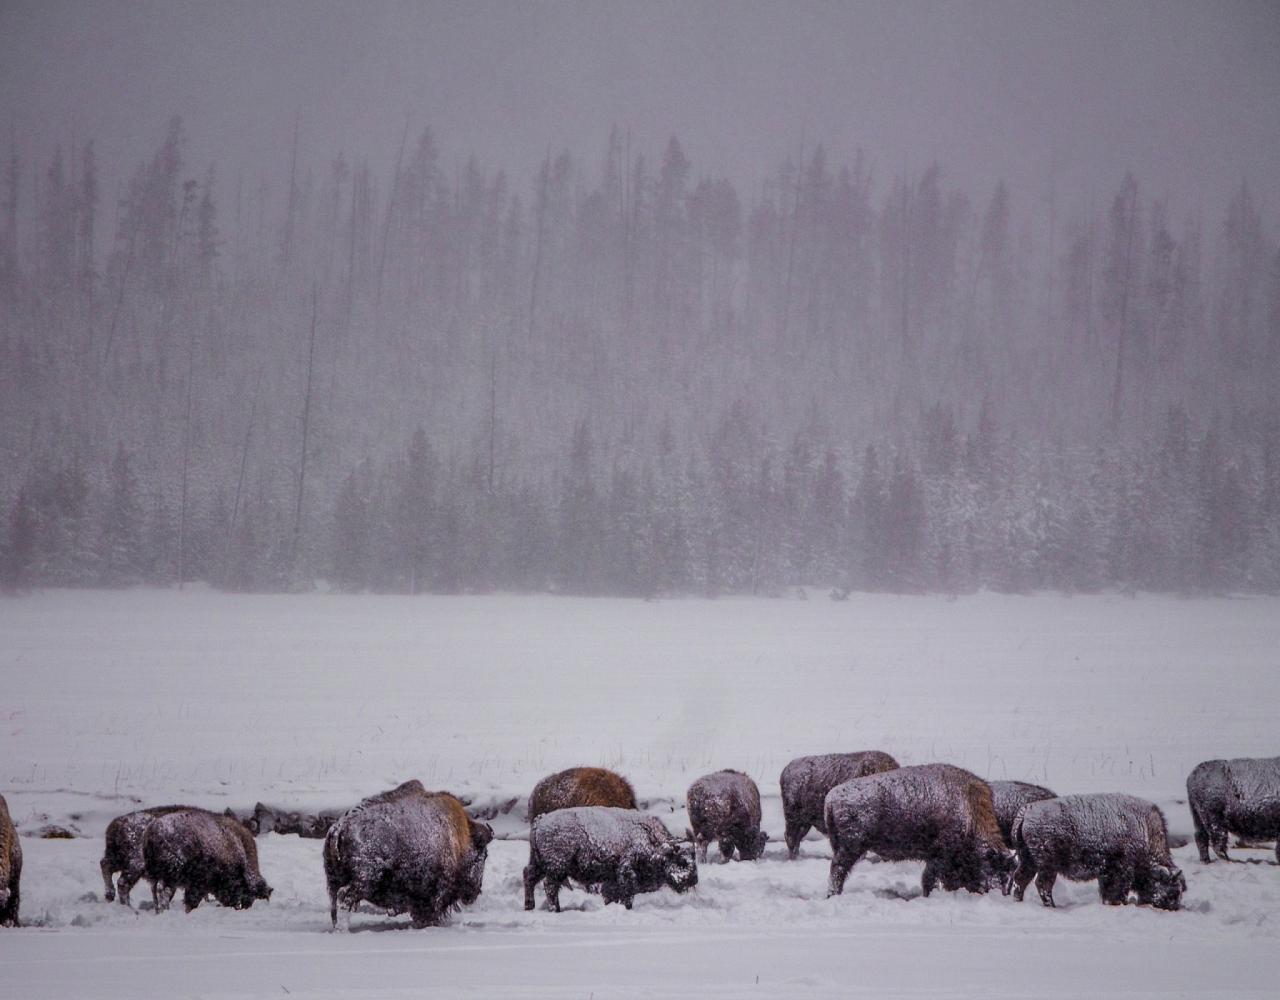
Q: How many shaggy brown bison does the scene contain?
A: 12